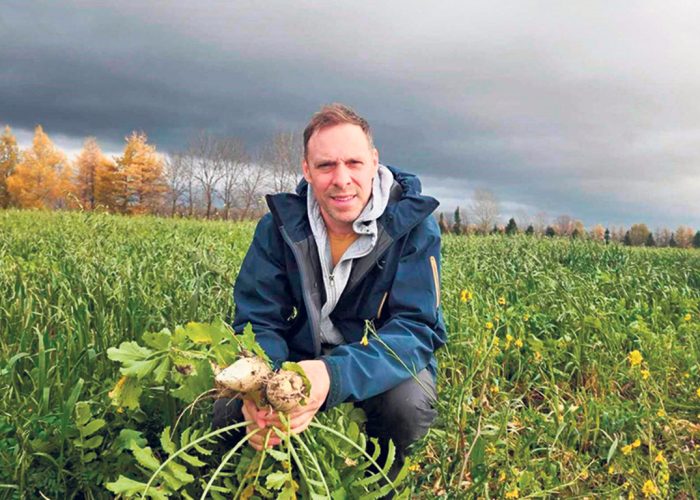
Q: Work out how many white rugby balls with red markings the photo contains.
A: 0